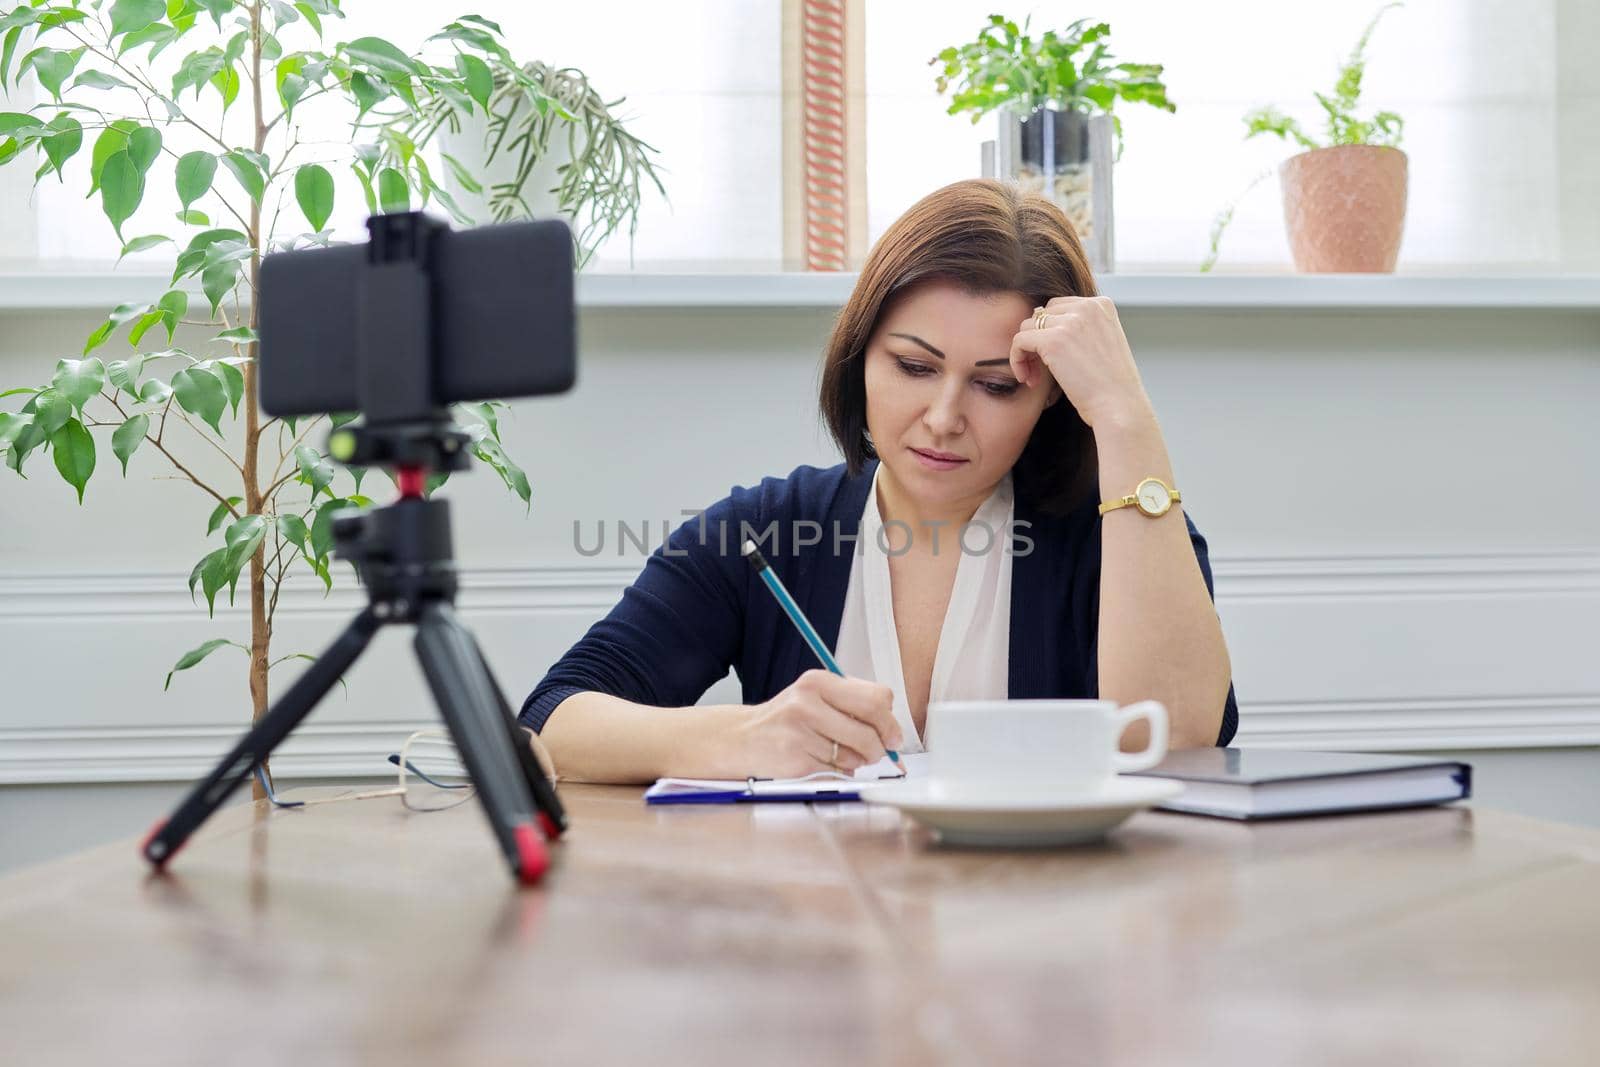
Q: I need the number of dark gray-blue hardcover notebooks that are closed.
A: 1